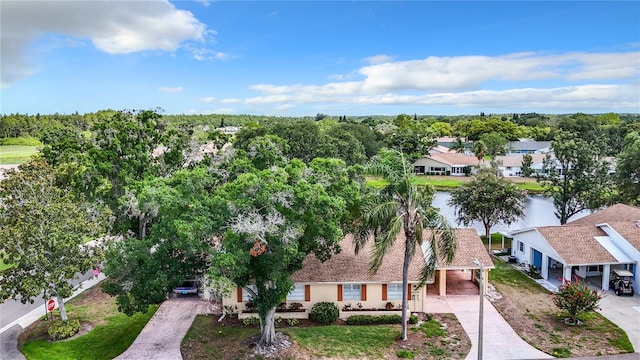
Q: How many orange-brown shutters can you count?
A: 6